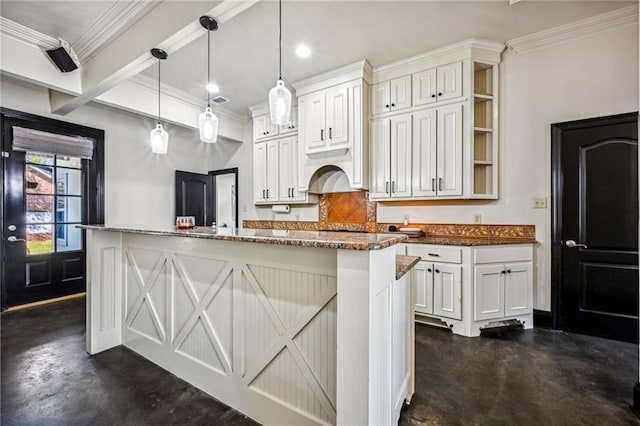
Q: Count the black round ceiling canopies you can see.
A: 2